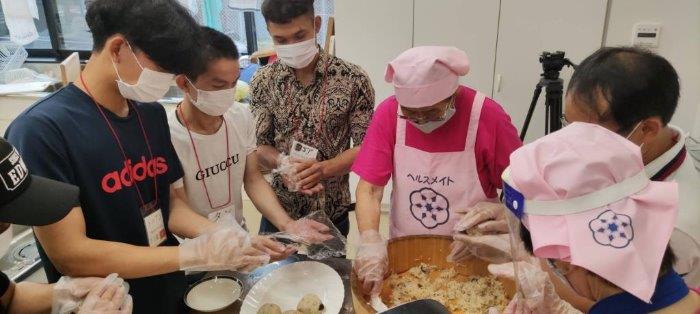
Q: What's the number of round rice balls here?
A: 3